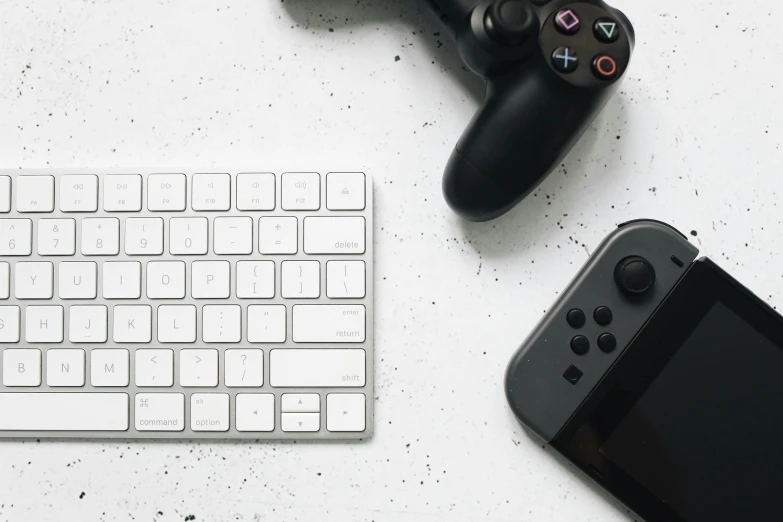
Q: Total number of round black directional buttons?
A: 4